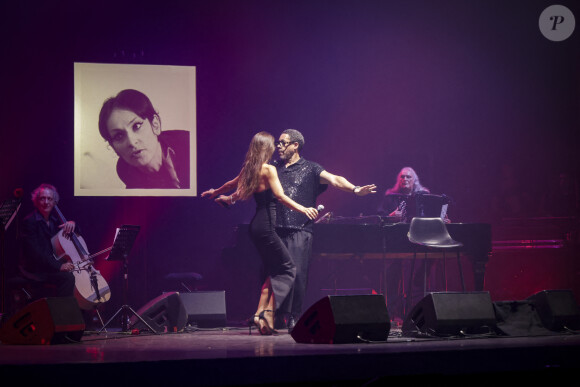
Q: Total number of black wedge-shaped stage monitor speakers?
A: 6